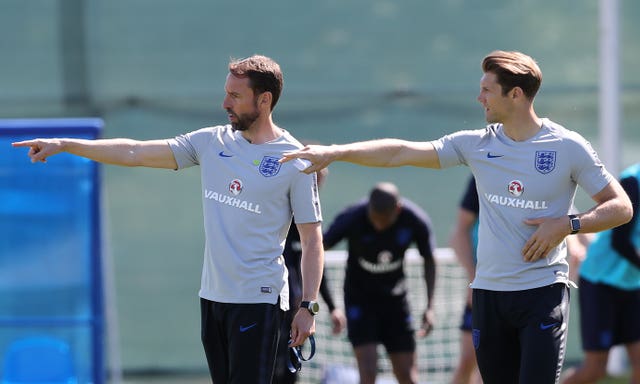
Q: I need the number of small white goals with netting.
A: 1